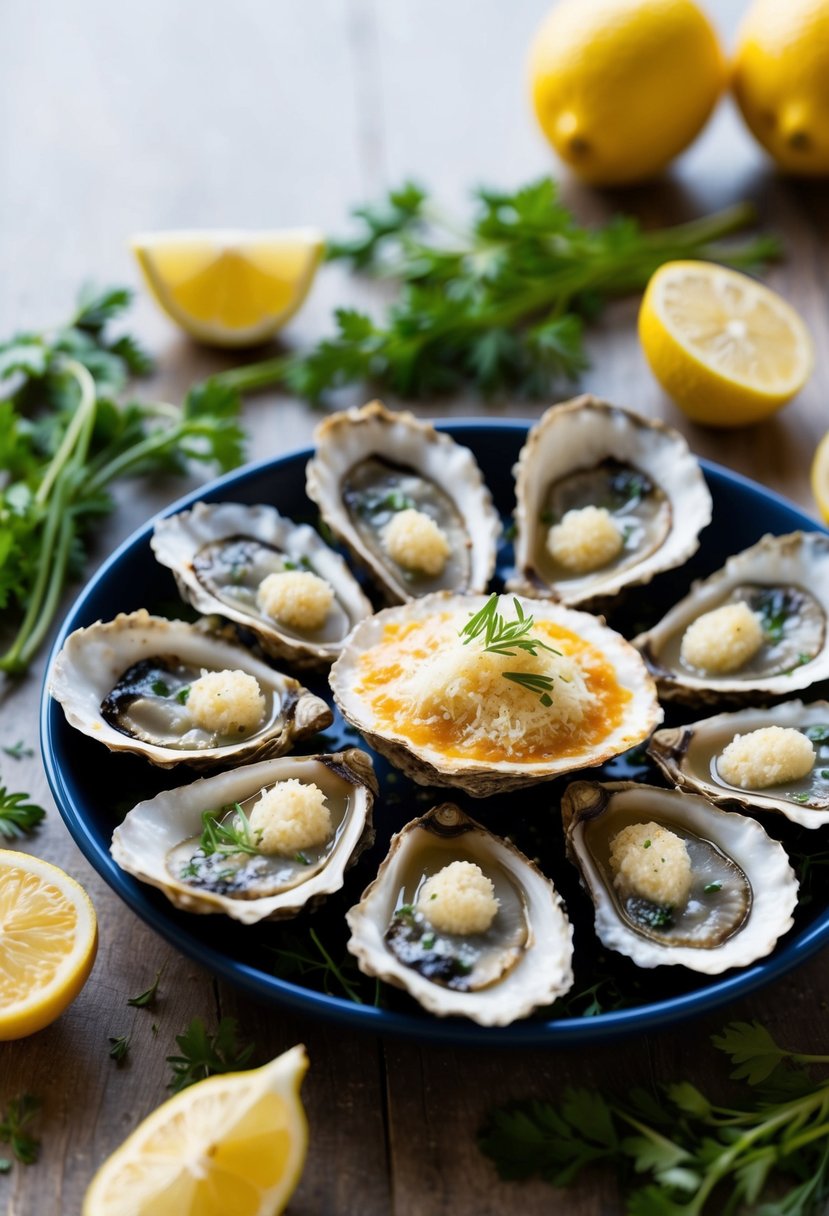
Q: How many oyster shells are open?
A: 10